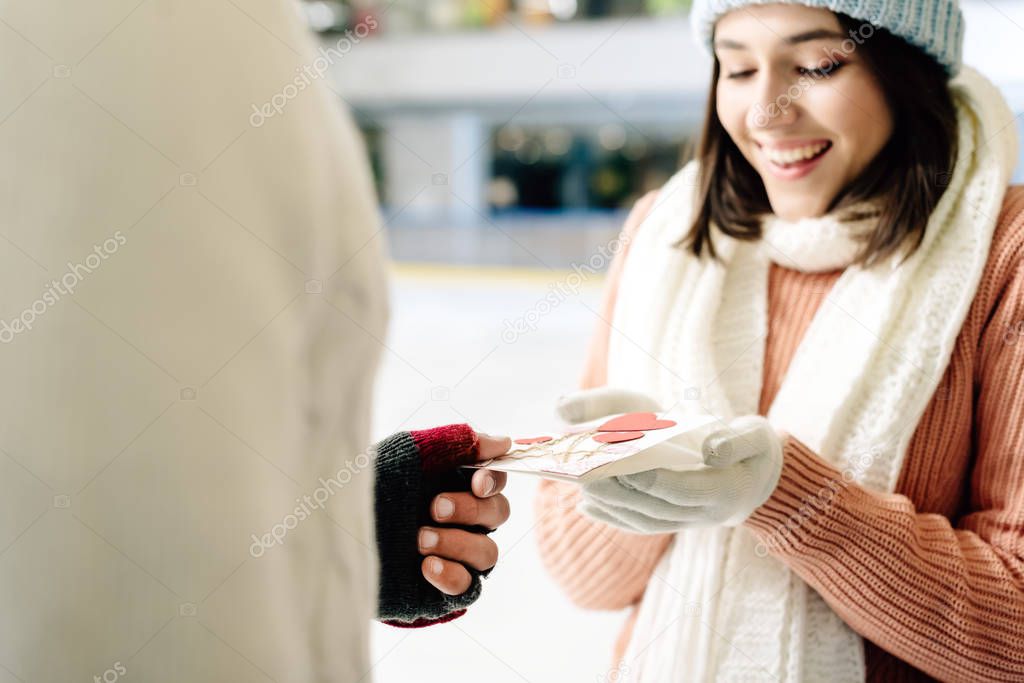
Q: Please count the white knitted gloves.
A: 2